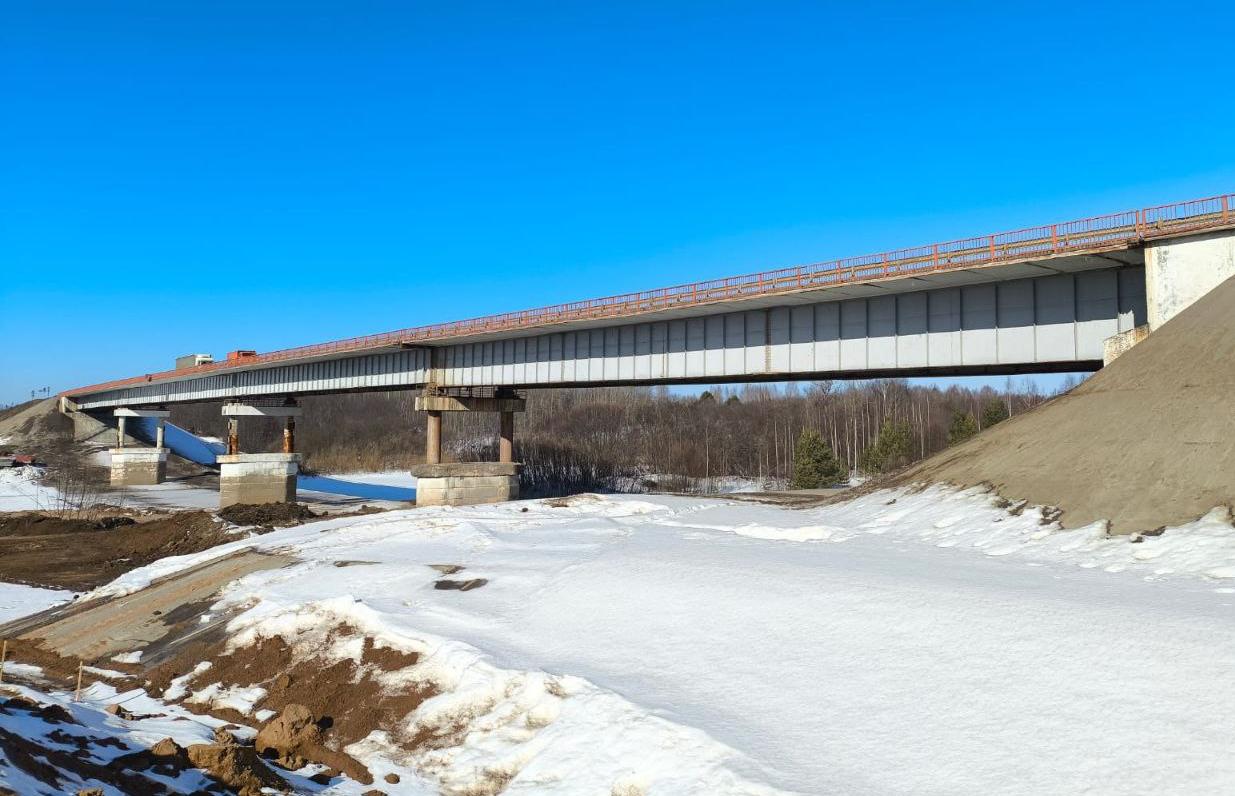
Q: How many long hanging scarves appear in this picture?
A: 0